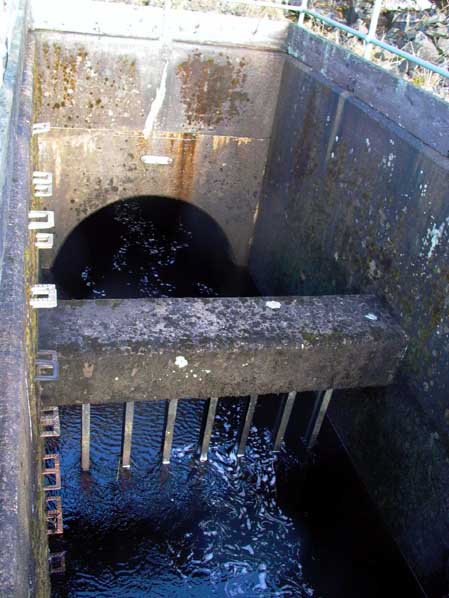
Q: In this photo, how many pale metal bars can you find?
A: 7